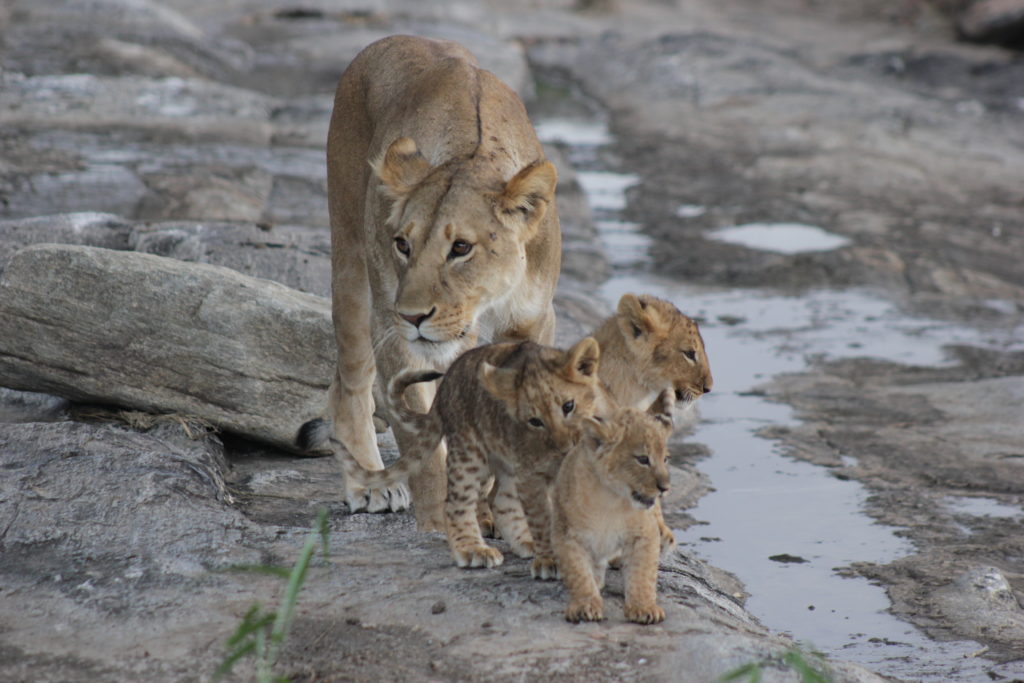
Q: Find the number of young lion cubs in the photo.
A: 3